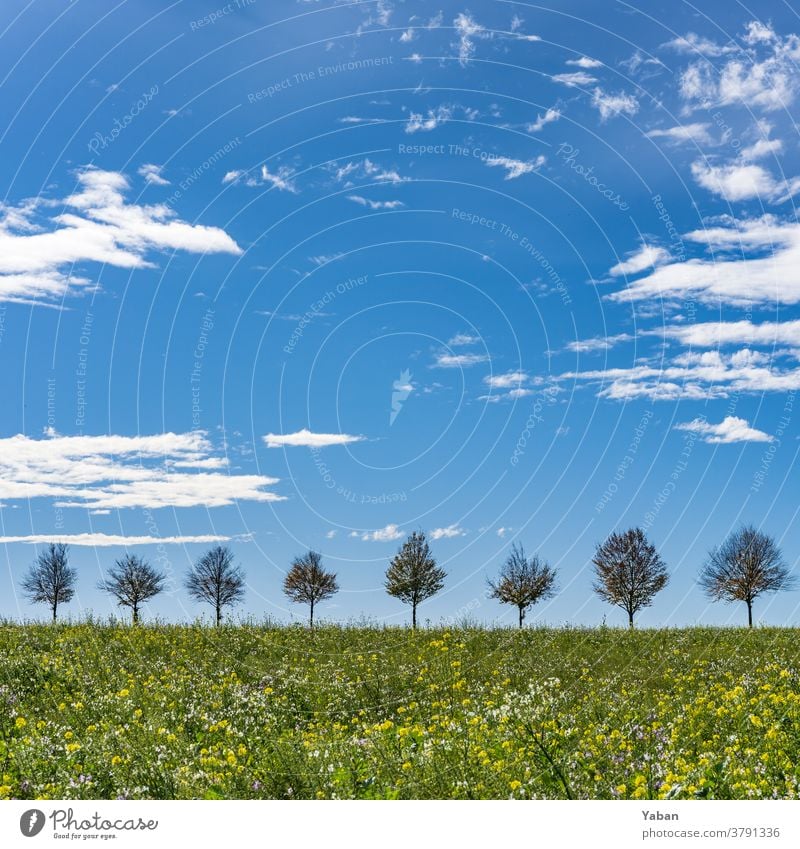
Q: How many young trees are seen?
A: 8